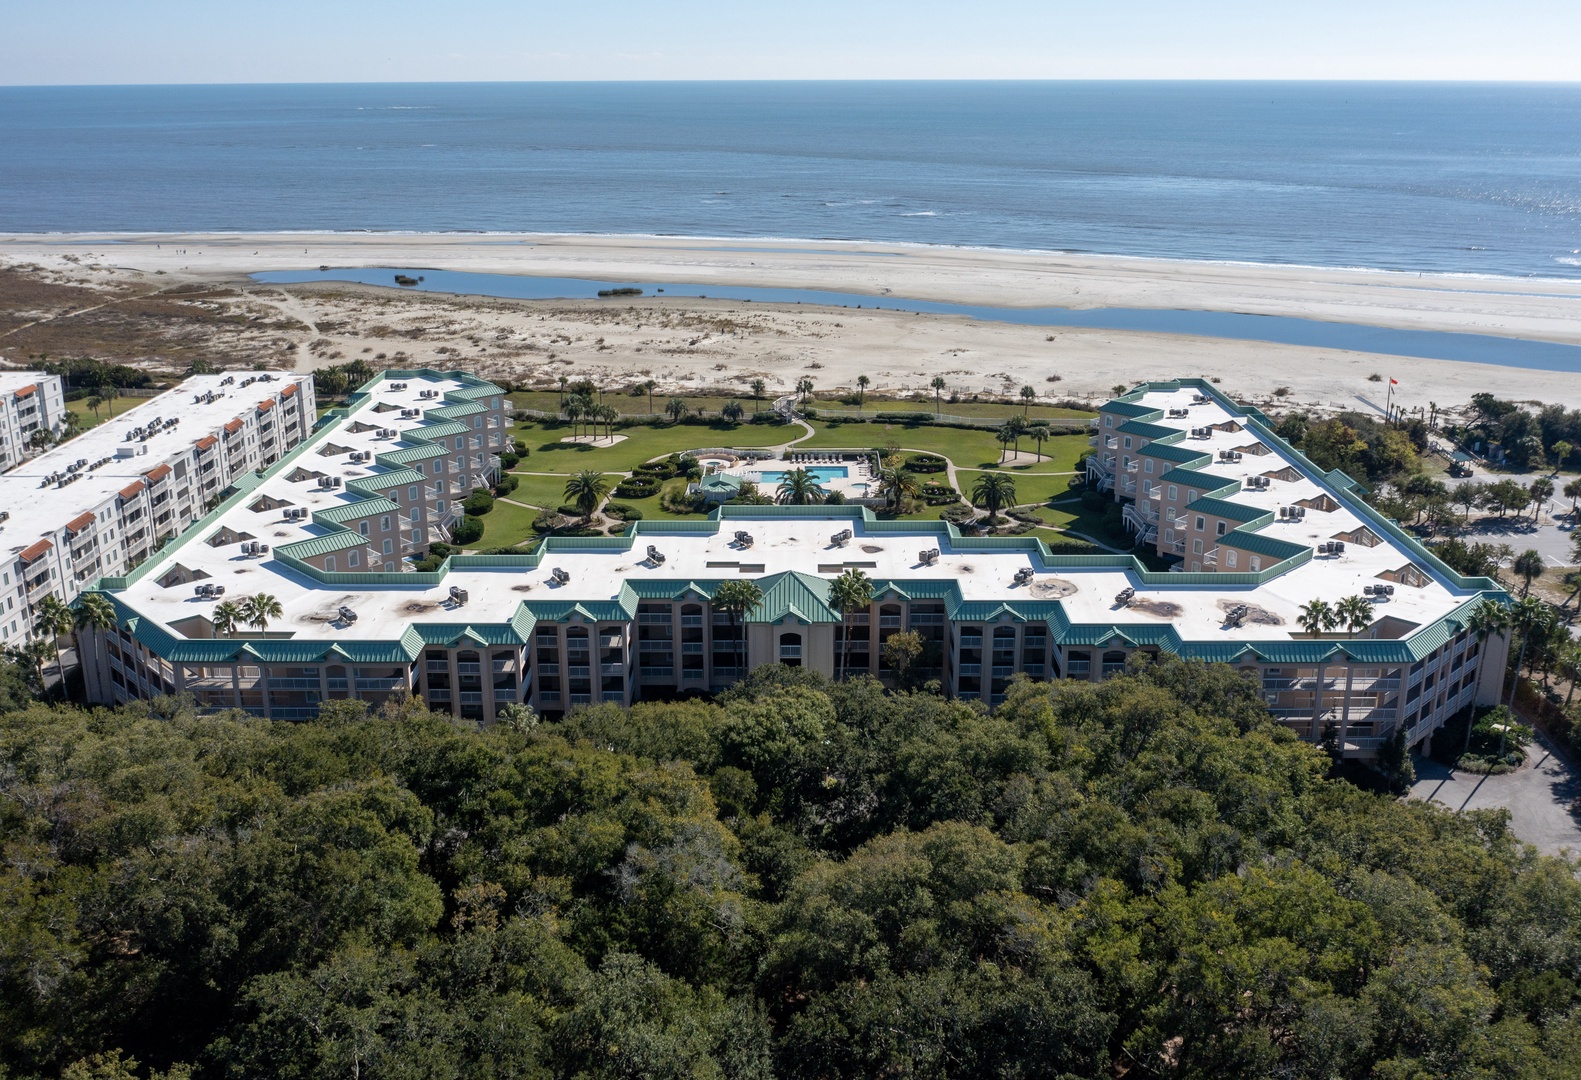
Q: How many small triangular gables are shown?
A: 13